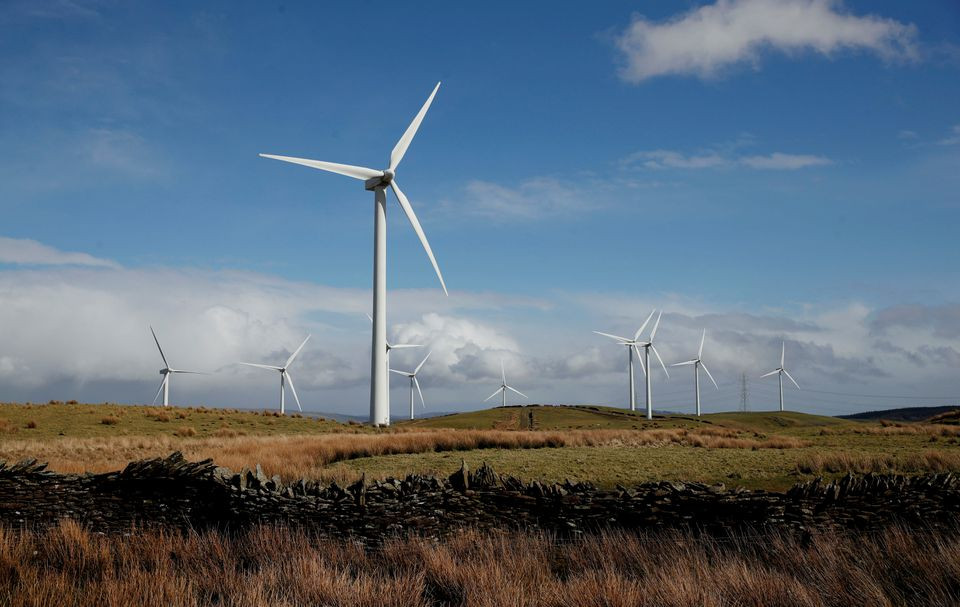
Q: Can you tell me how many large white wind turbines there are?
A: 10